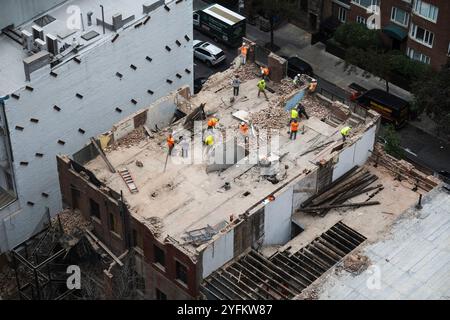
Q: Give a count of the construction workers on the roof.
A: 15